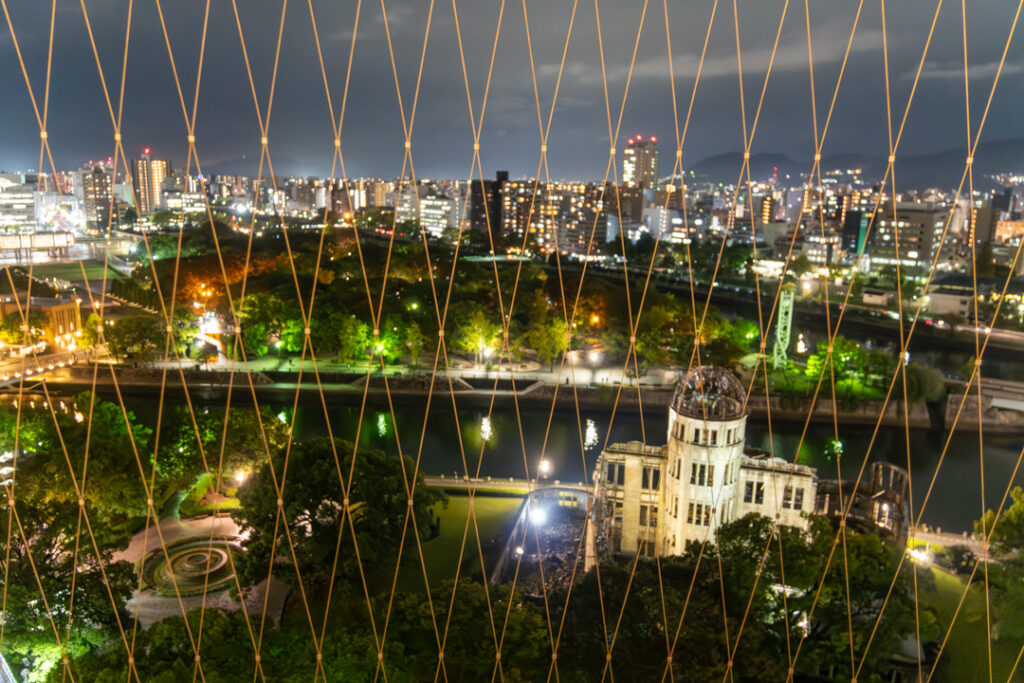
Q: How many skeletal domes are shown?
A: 1